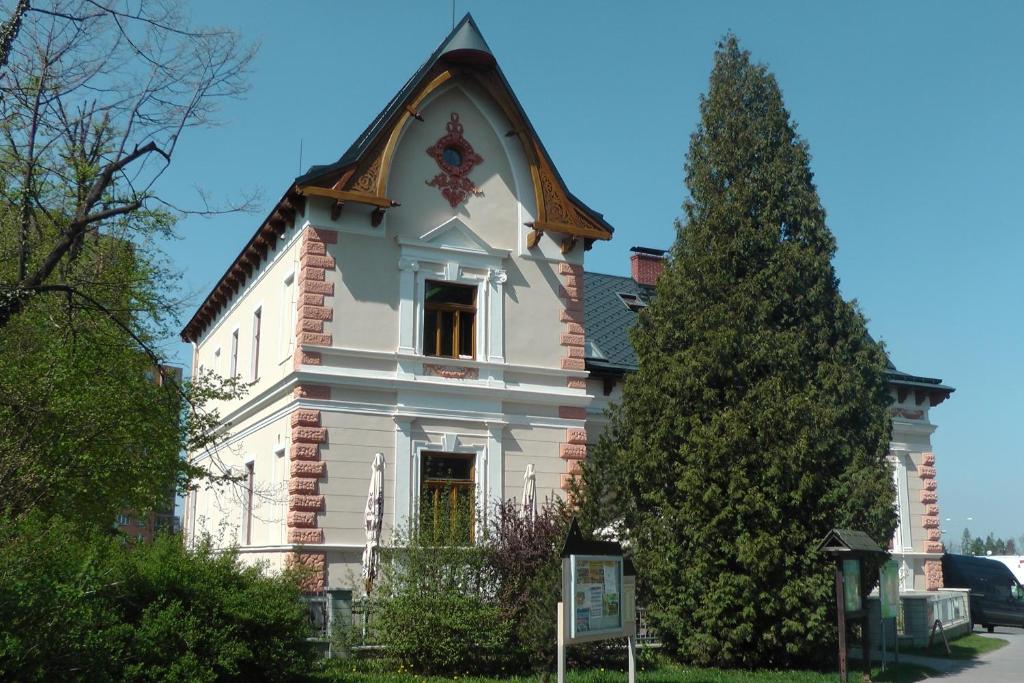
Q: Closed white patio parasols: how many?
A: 2